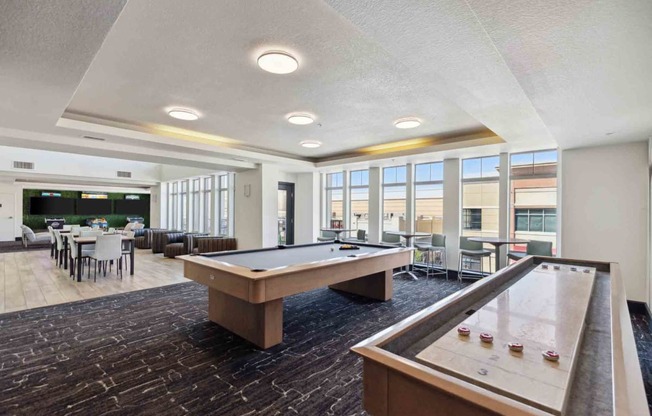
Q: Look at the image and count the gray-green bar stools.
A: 6